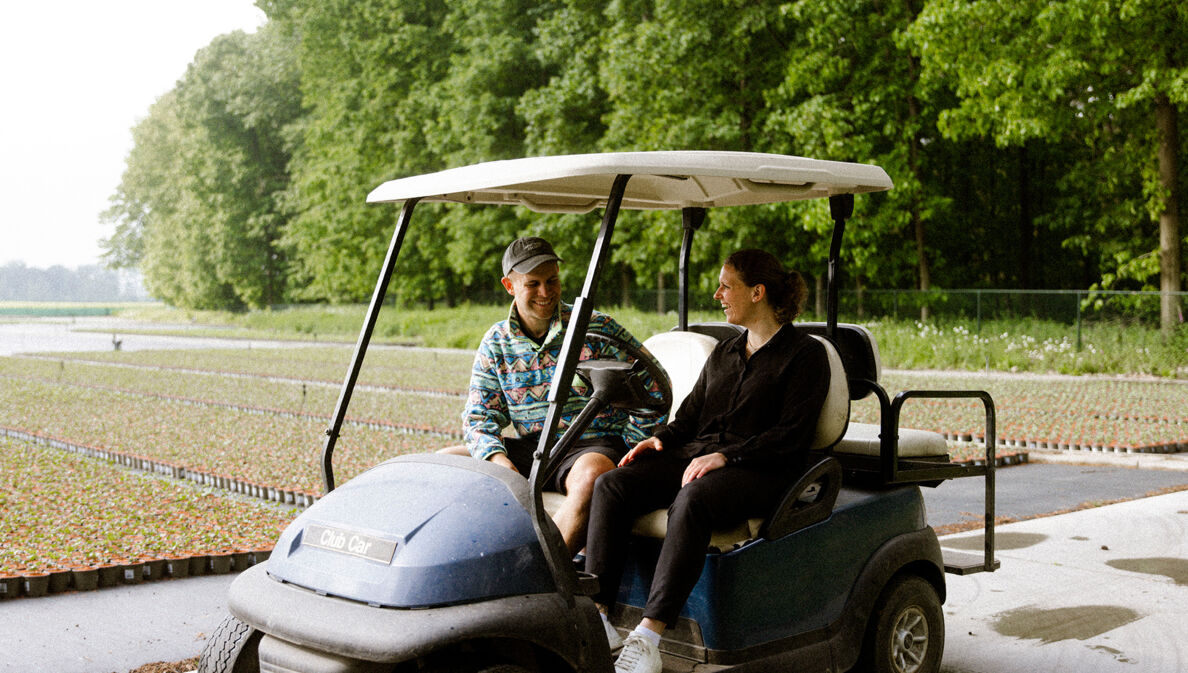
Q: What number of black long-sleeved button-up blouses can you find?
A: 1